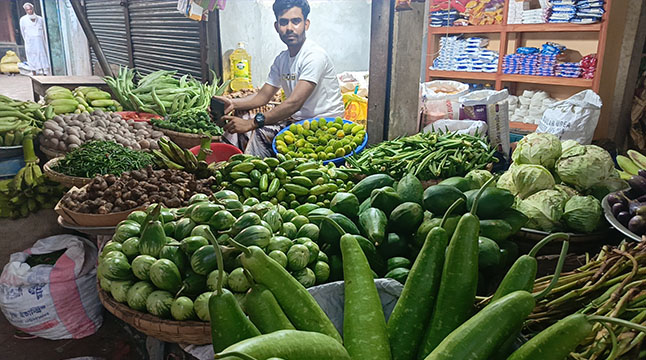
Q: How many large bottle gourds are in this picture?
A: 10